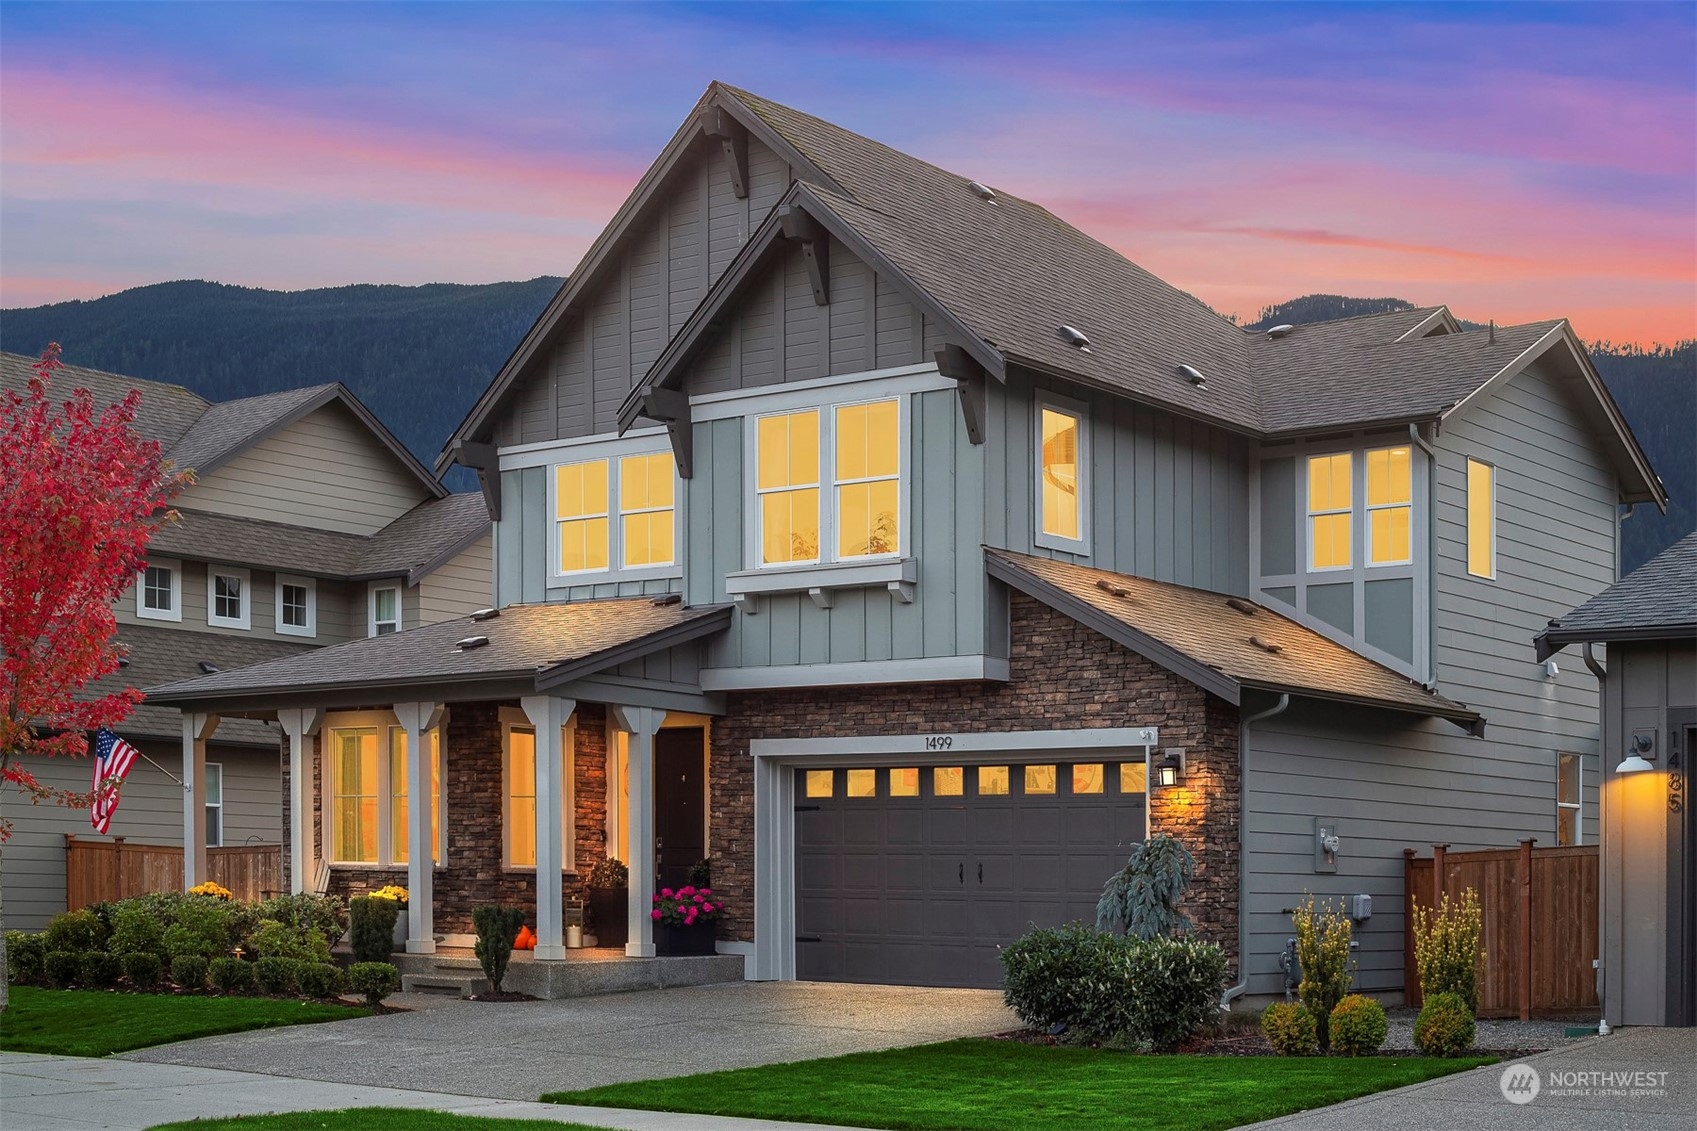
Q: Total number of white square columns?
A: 5